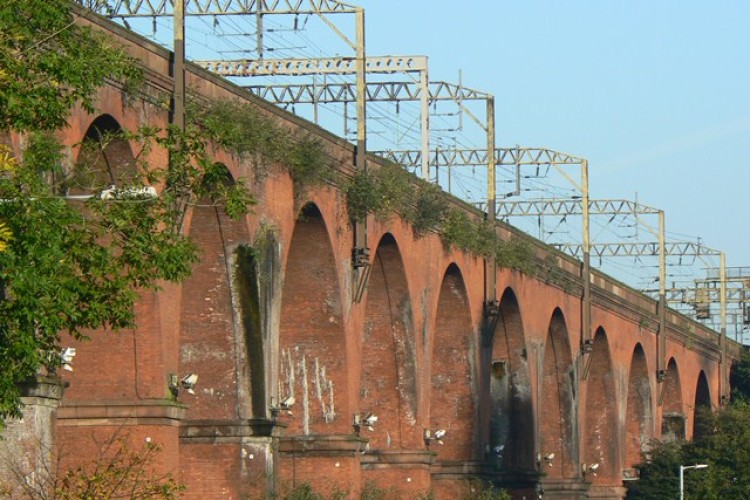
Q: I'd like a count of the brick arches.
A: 11